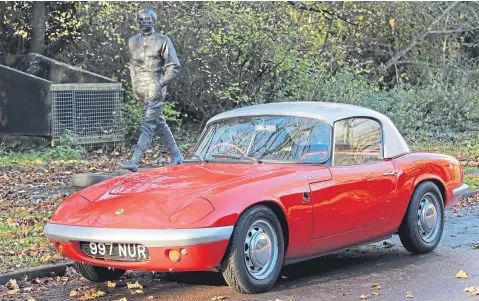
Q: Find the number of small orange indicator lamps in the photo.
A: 2